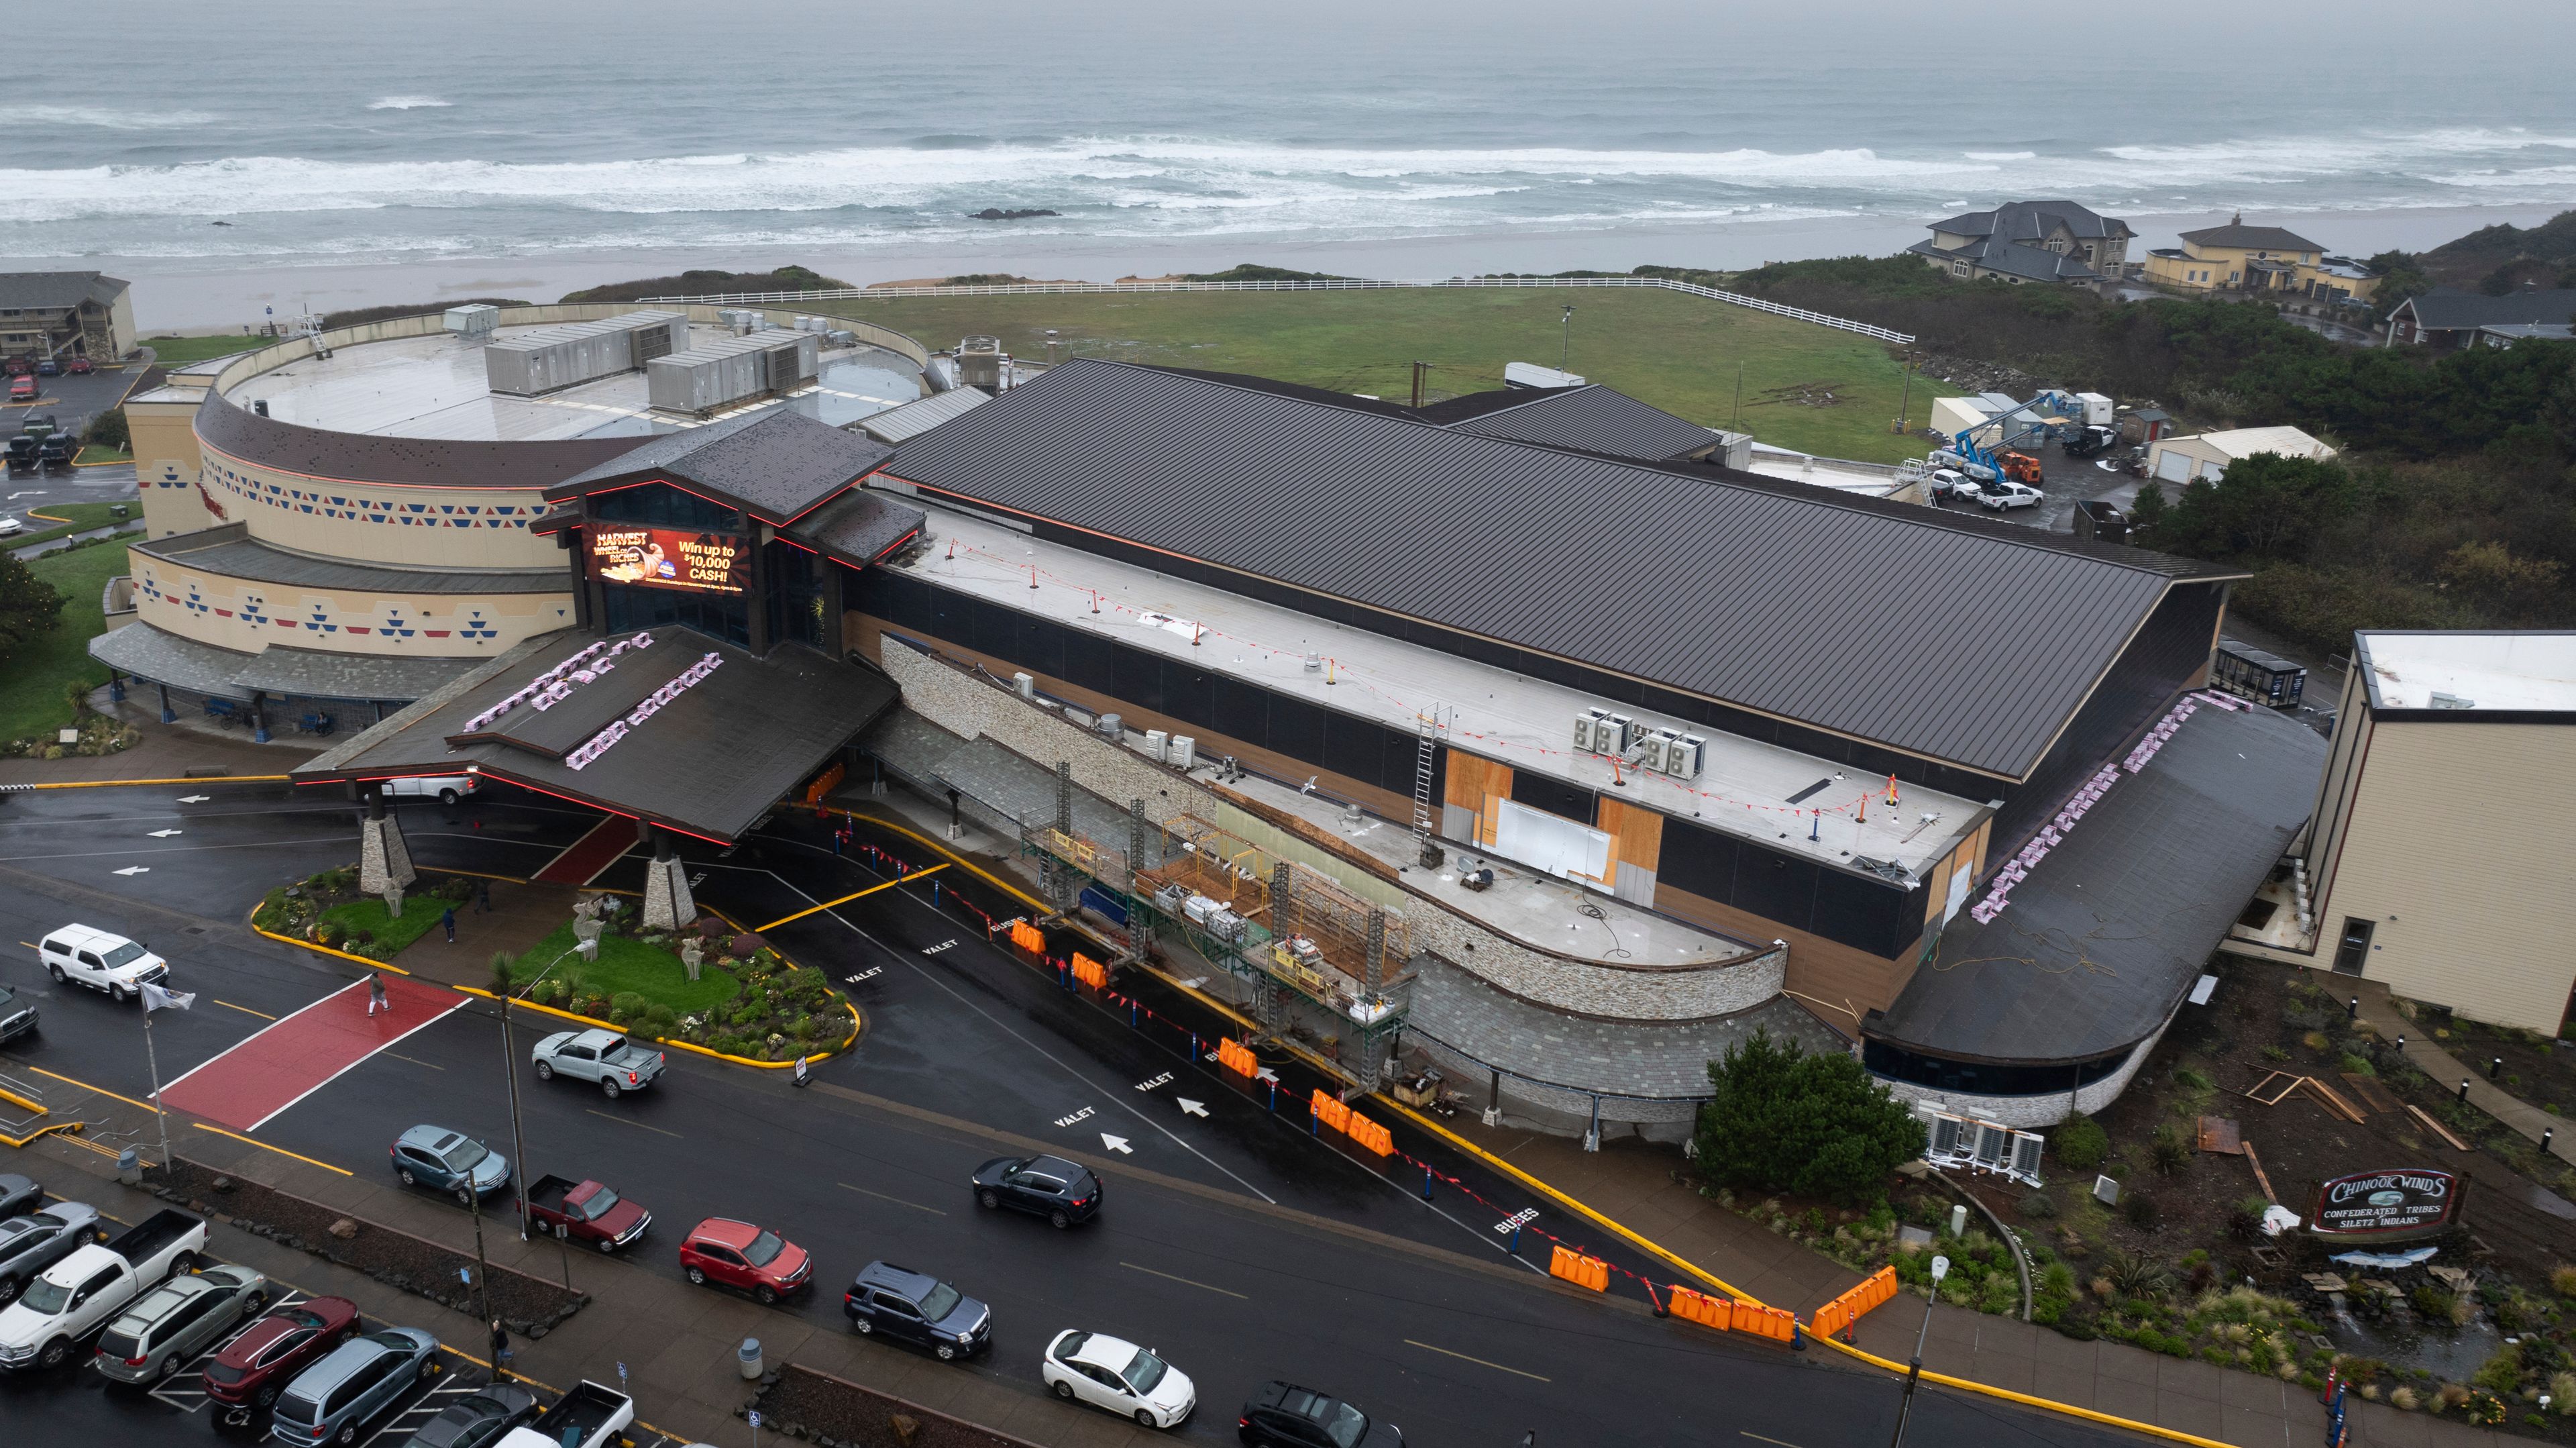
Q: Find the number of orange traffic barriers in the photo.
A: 12